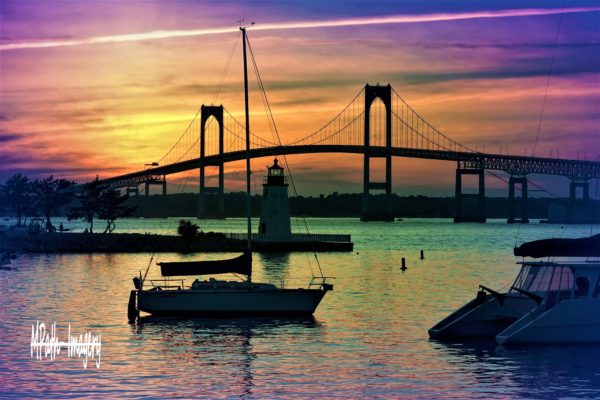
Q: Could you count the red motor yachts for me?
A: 0